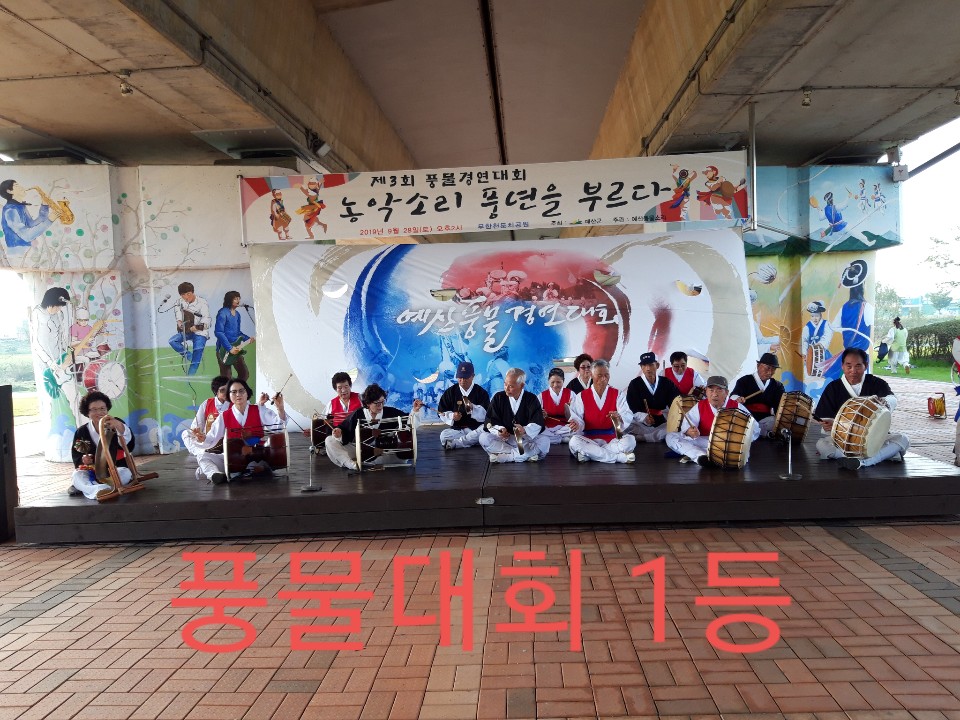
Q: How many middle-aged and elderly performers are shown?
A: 15